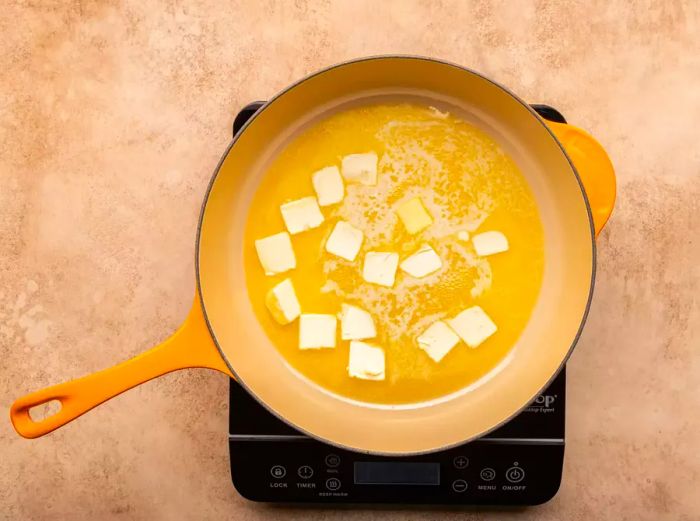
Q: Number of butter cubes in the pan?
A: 15